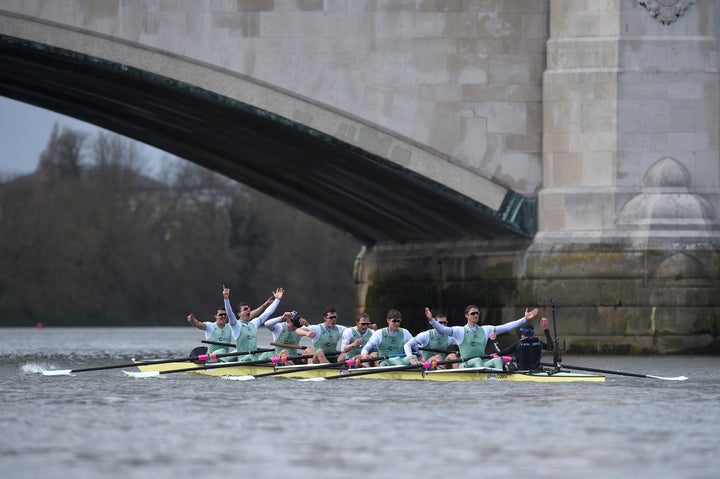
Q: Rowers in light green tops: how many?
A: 8